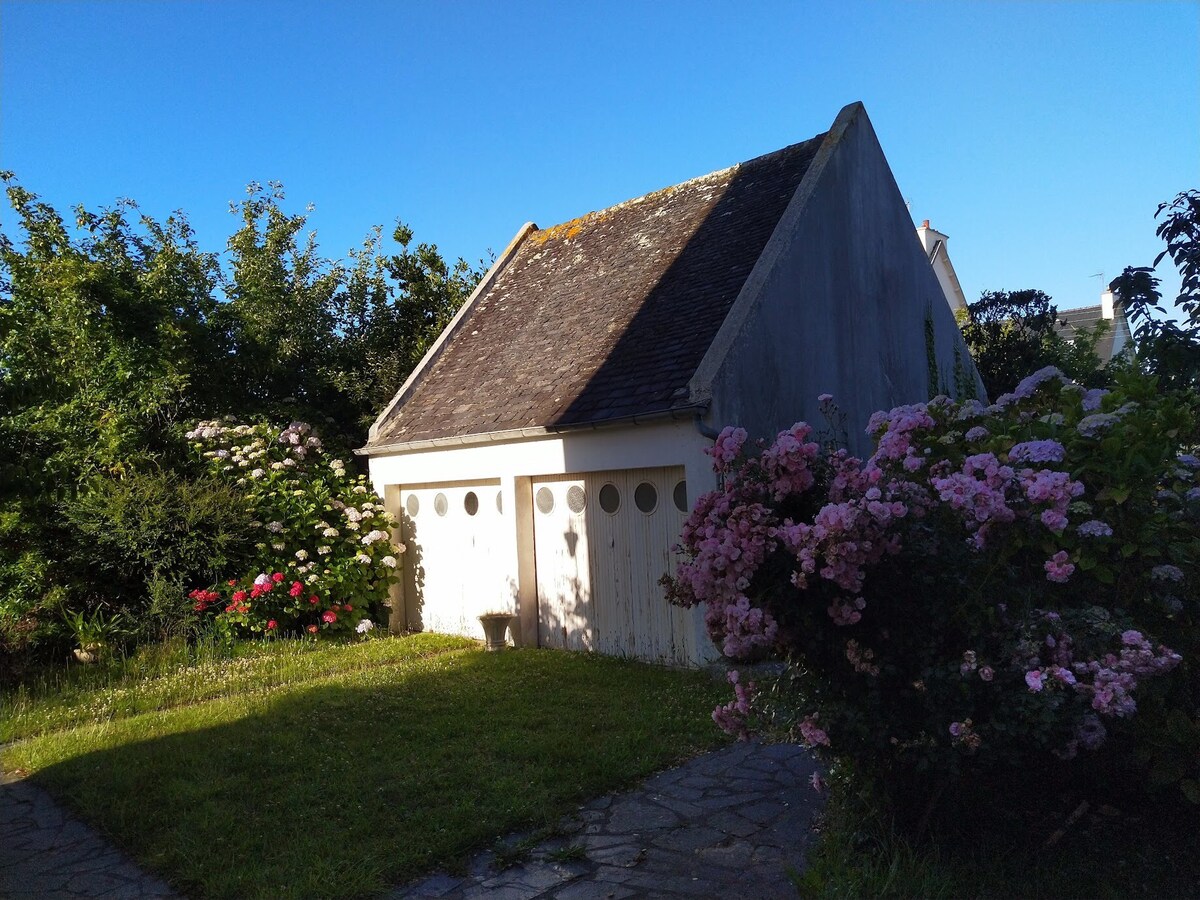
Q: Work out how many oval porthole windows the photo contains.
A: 9